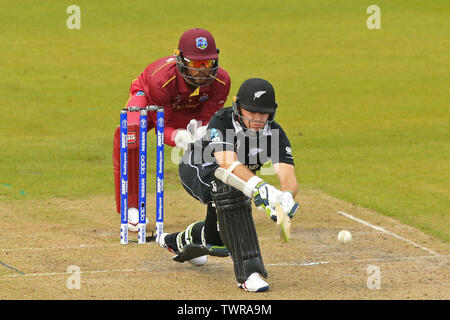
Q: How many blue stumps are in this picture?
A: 3